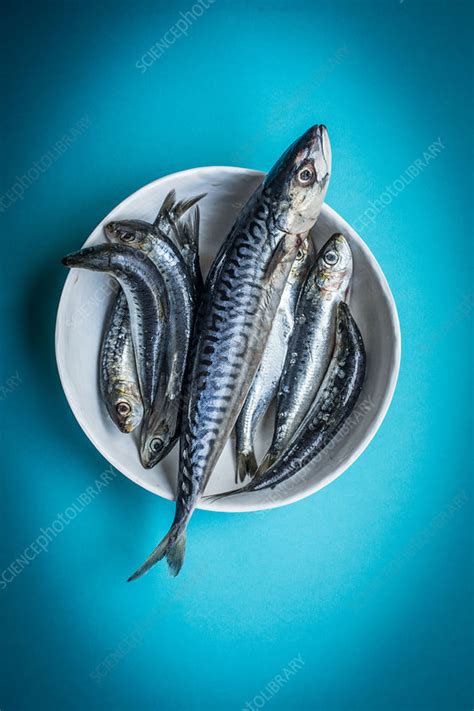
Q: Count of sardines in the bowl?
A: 7